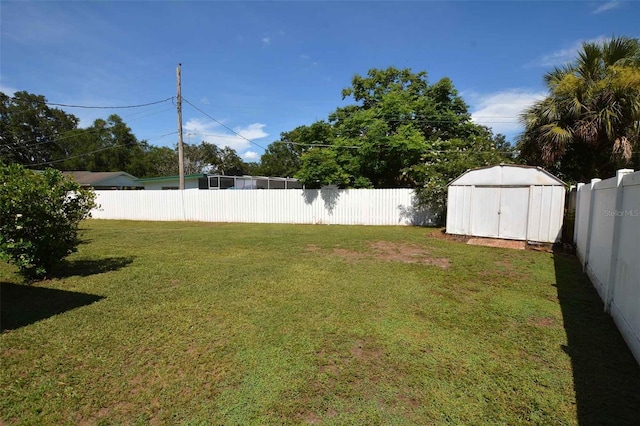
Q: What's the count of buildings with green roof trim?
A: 1